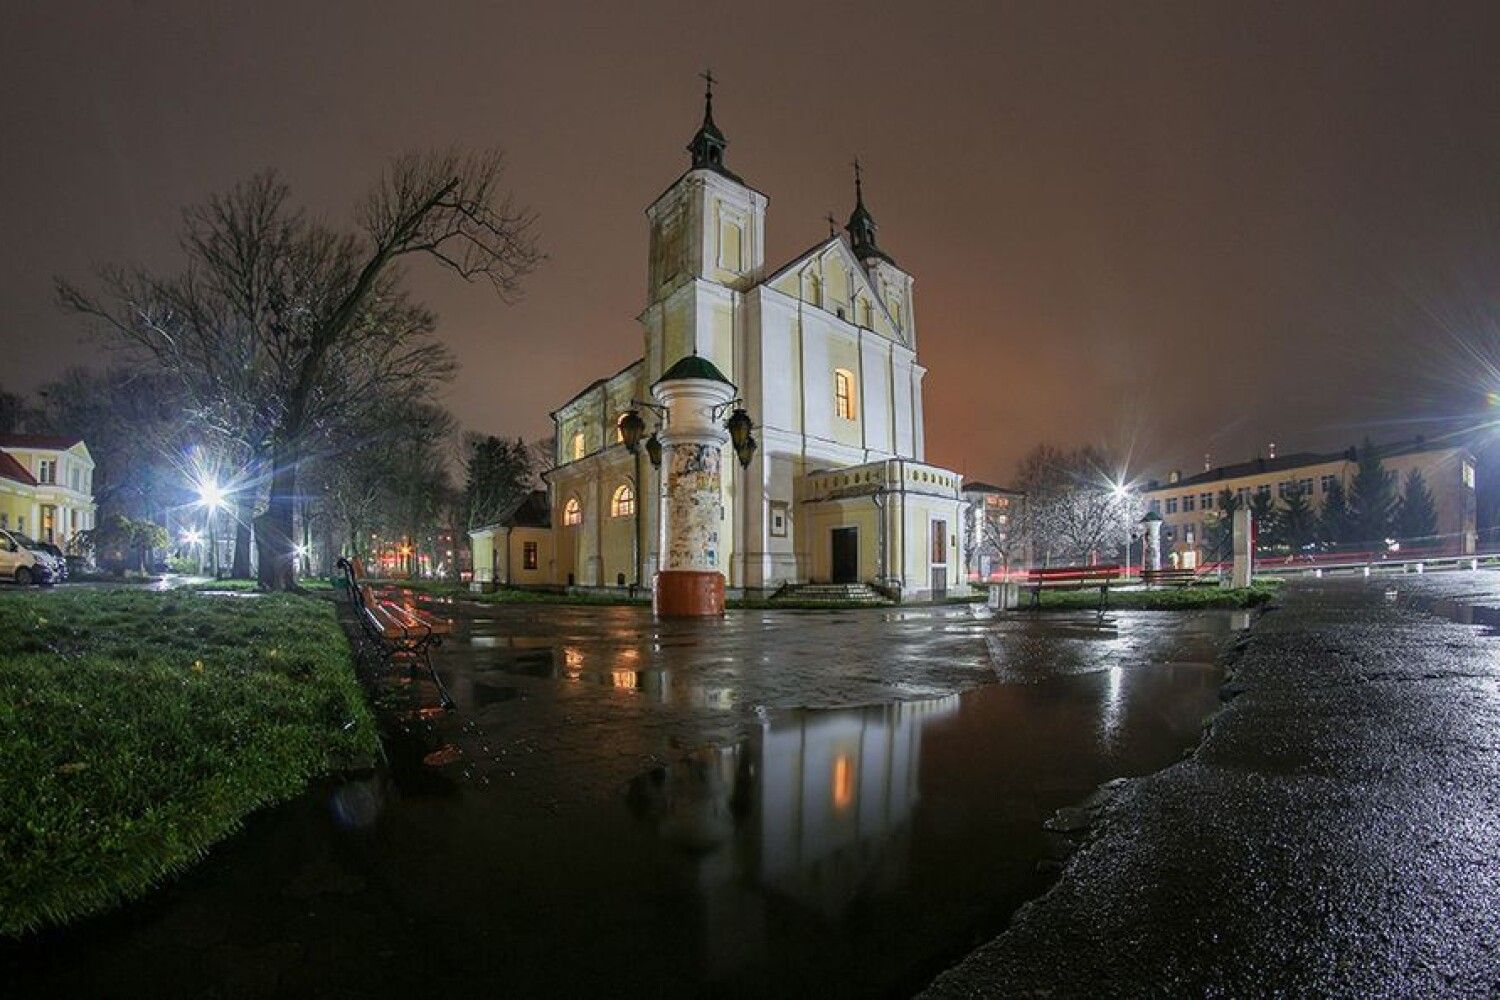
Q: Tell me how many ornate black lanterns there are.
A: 4